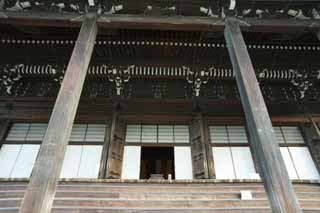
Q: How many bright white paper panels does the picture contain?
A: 10